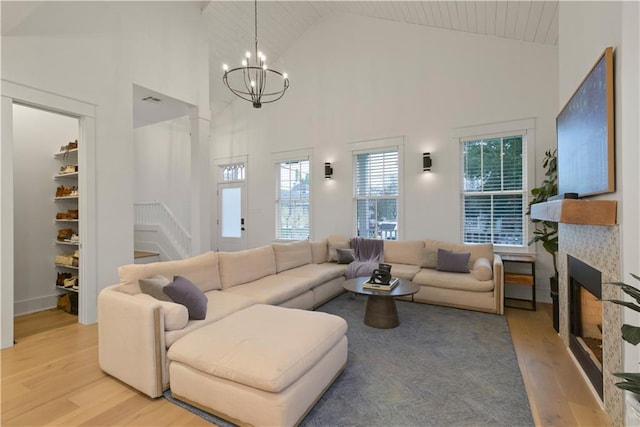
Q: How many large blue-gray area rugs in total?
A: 1